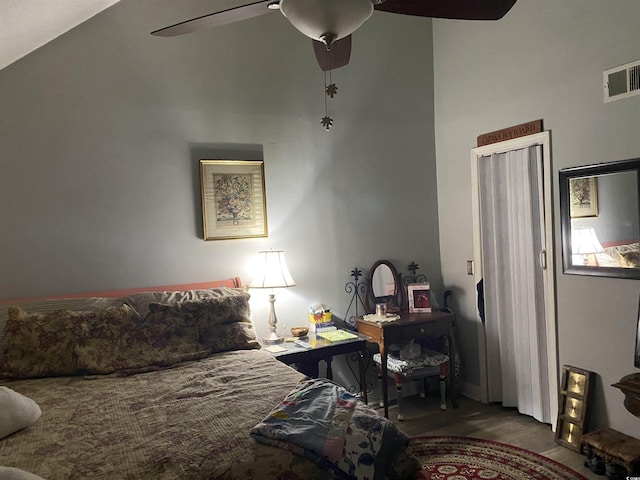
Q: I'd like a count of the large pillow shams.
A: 2